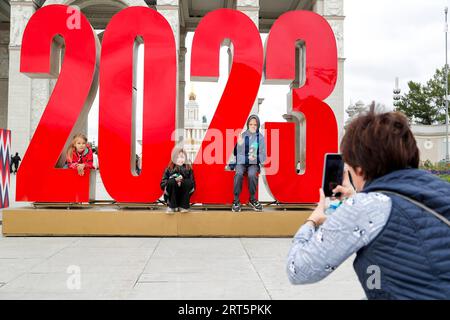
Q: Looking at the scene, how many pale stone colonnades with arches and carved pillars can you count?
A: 1